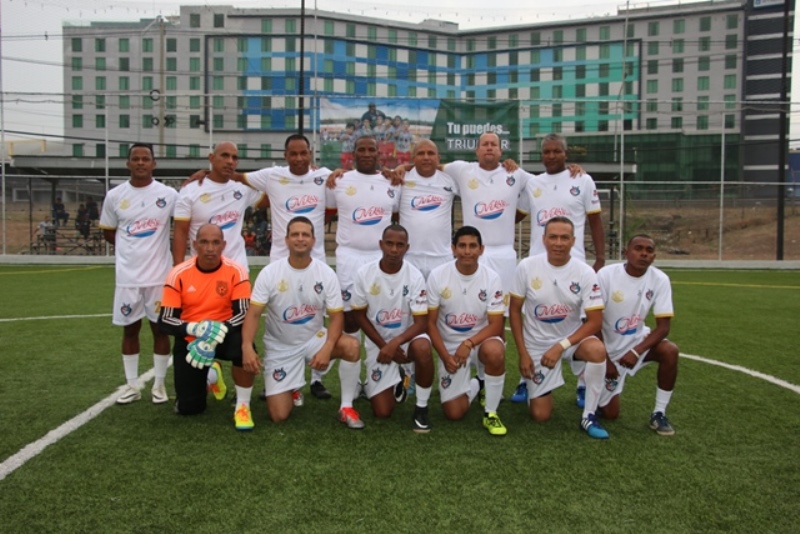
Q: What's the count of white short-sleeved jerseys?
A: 12